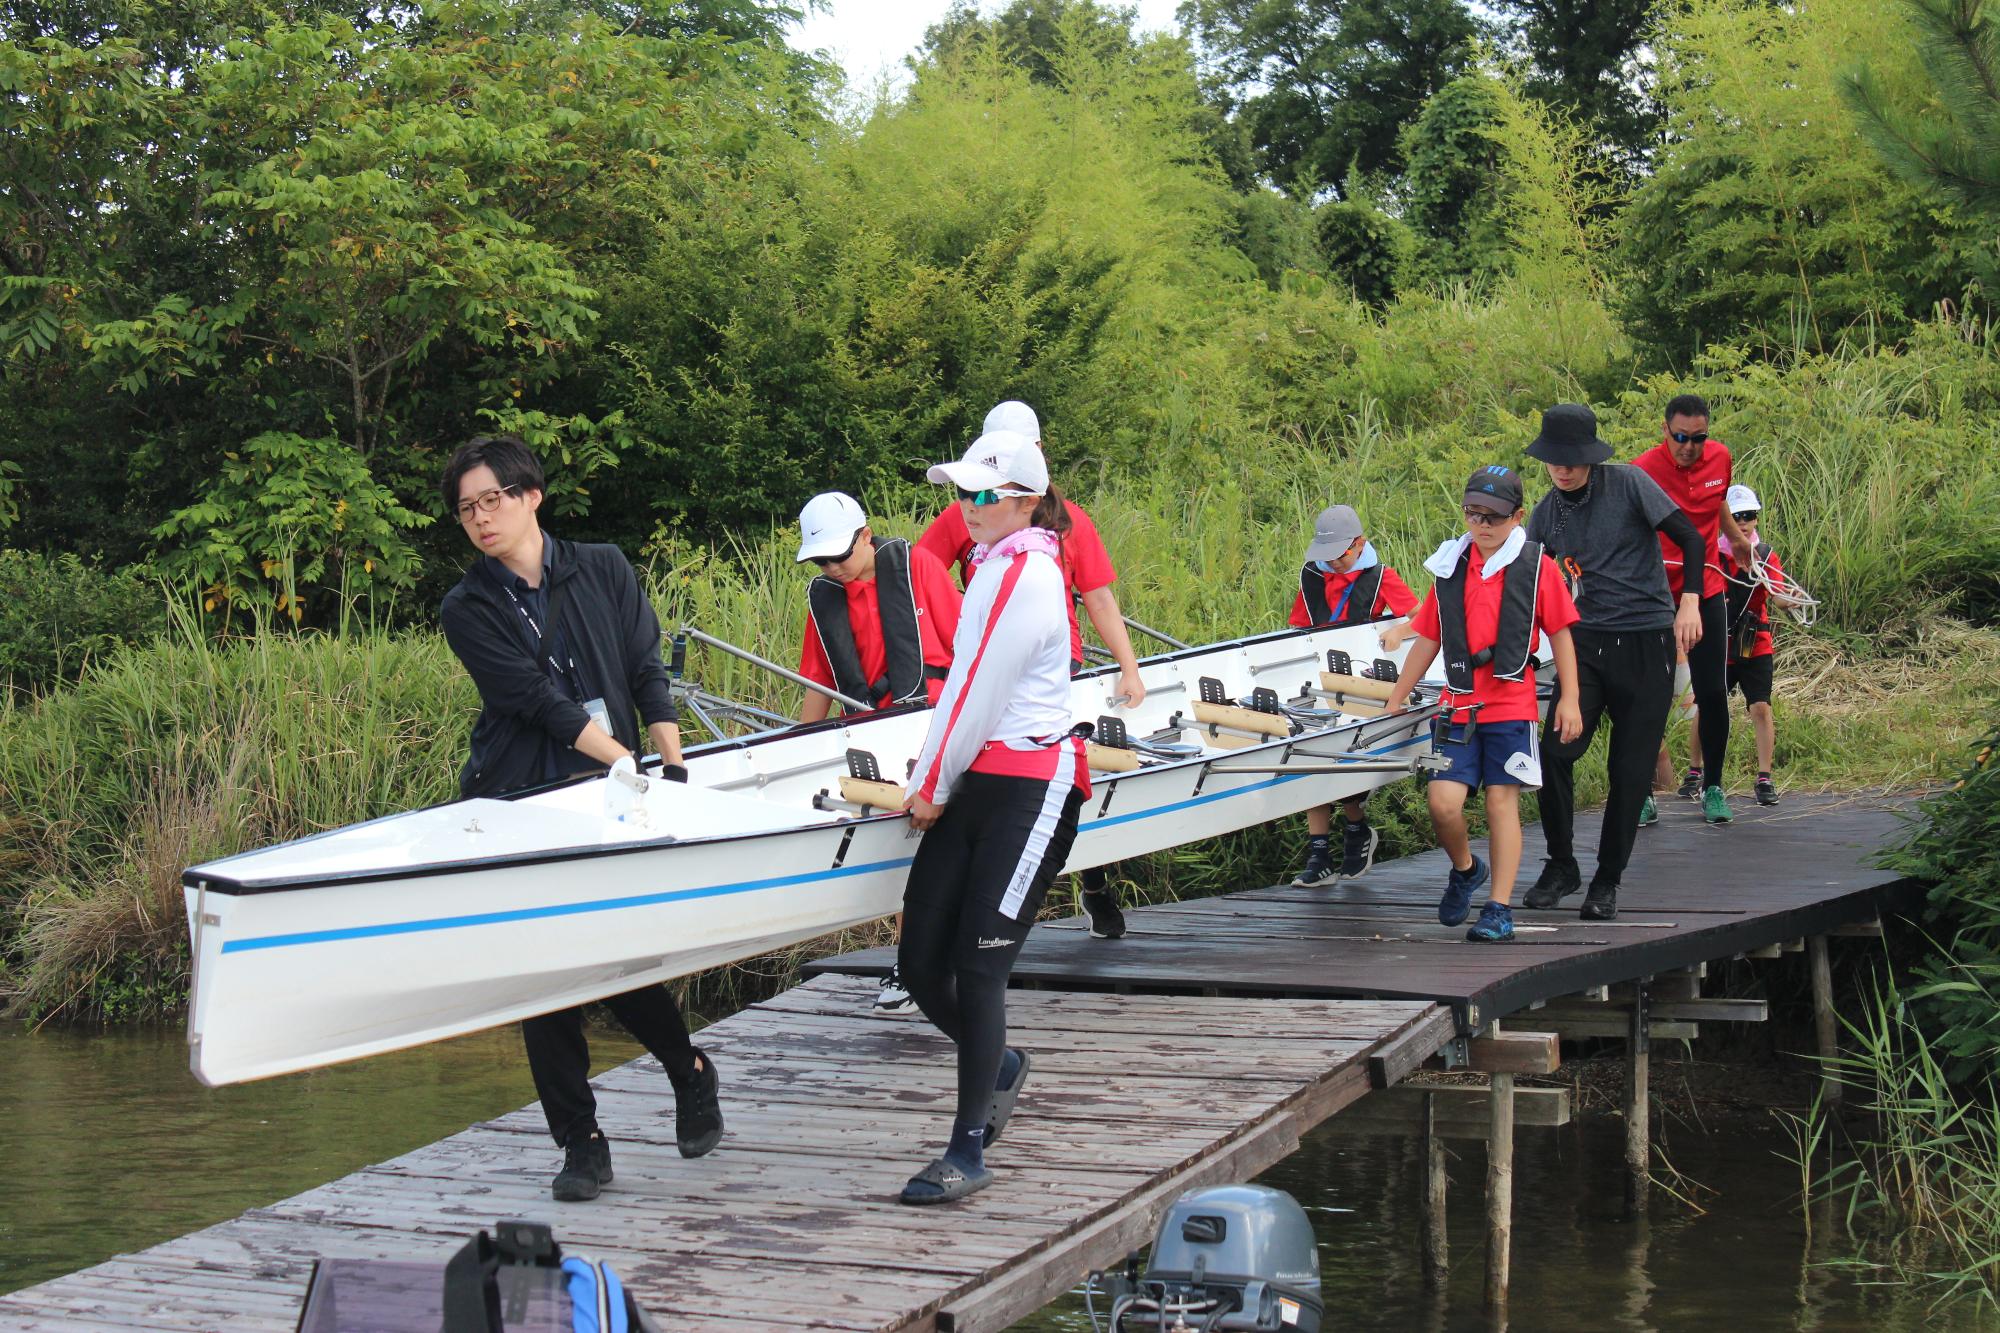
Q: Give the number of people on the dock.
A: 9